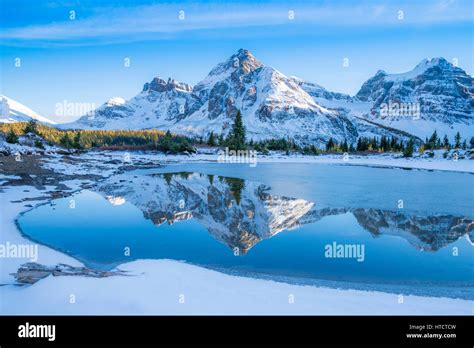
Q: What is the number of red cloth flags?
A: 0